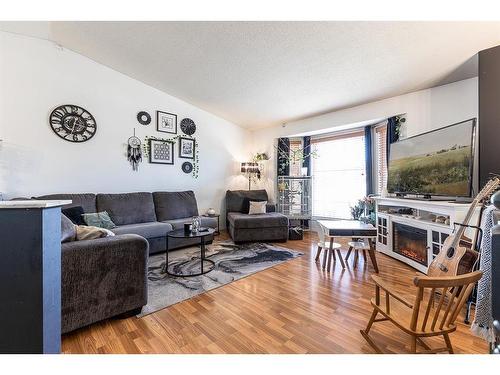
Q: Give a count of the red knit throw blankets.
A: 0